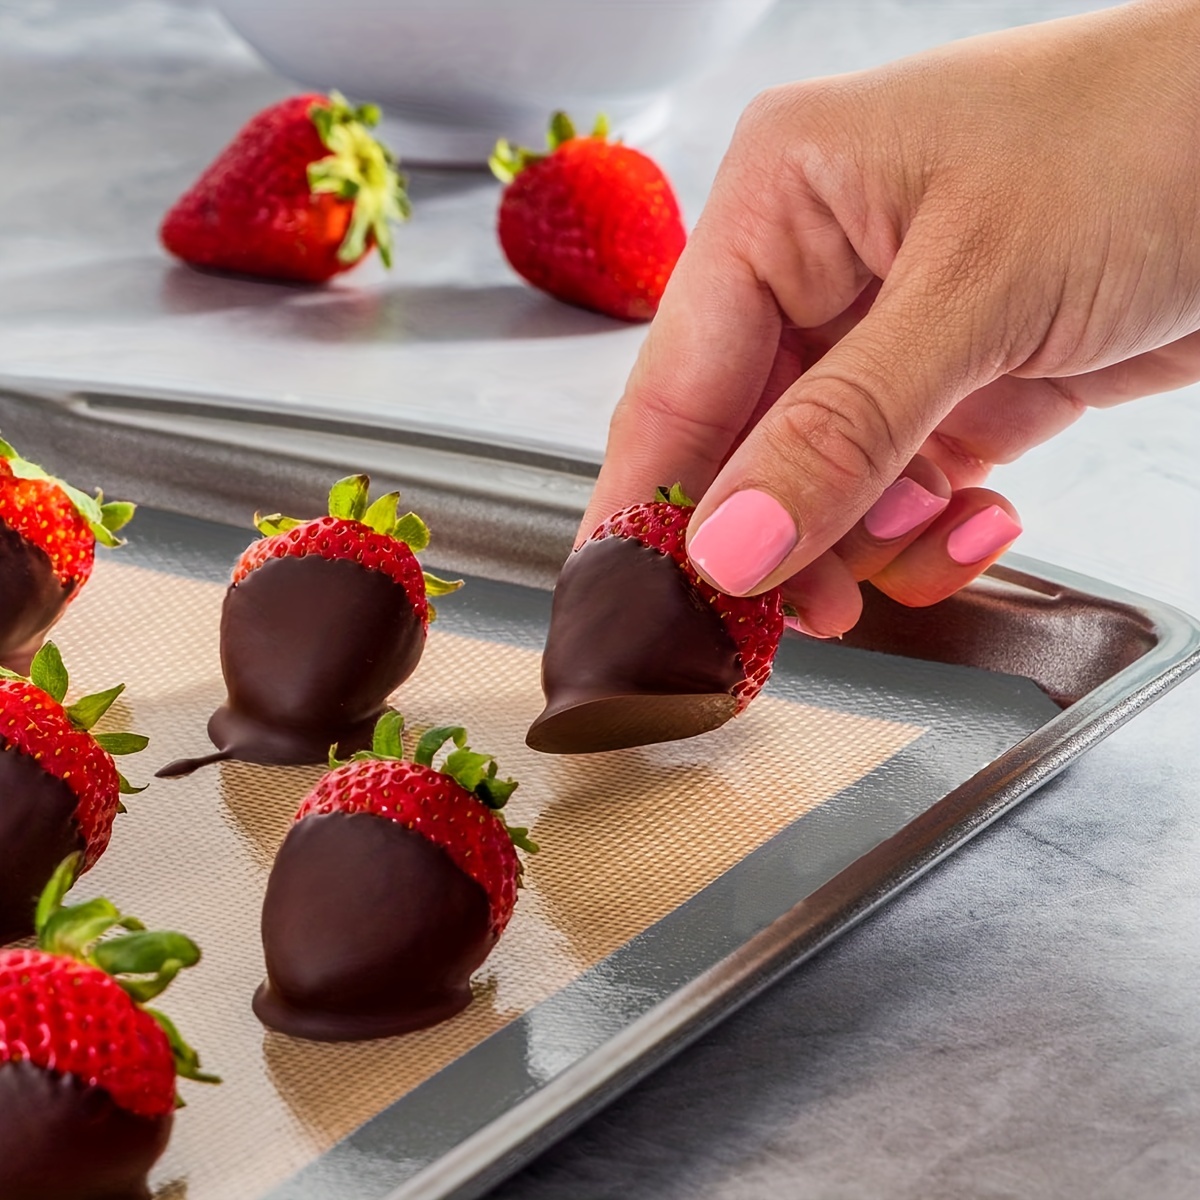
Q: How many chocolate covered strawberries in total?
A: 6